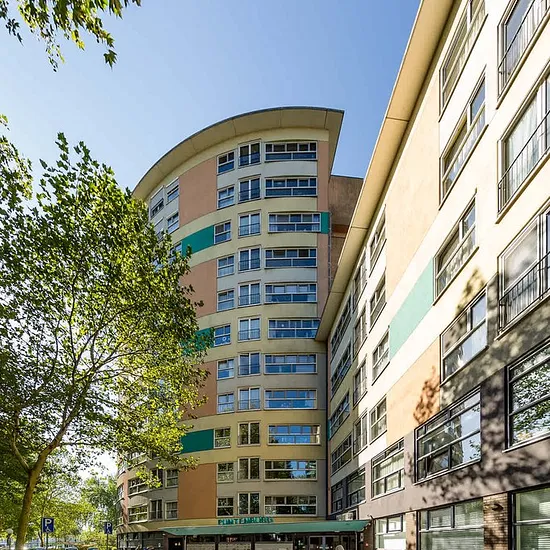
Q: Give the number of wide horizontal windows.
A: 11